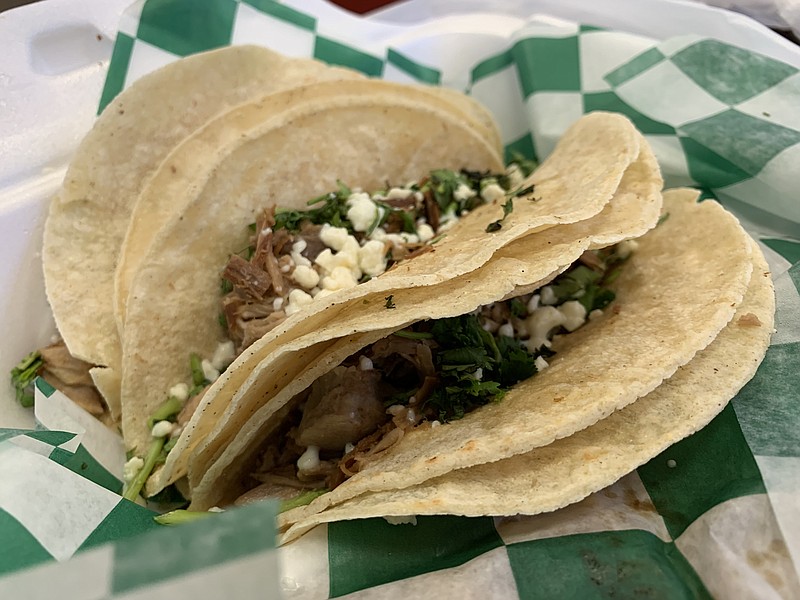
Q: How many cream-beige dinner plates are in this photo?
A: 0